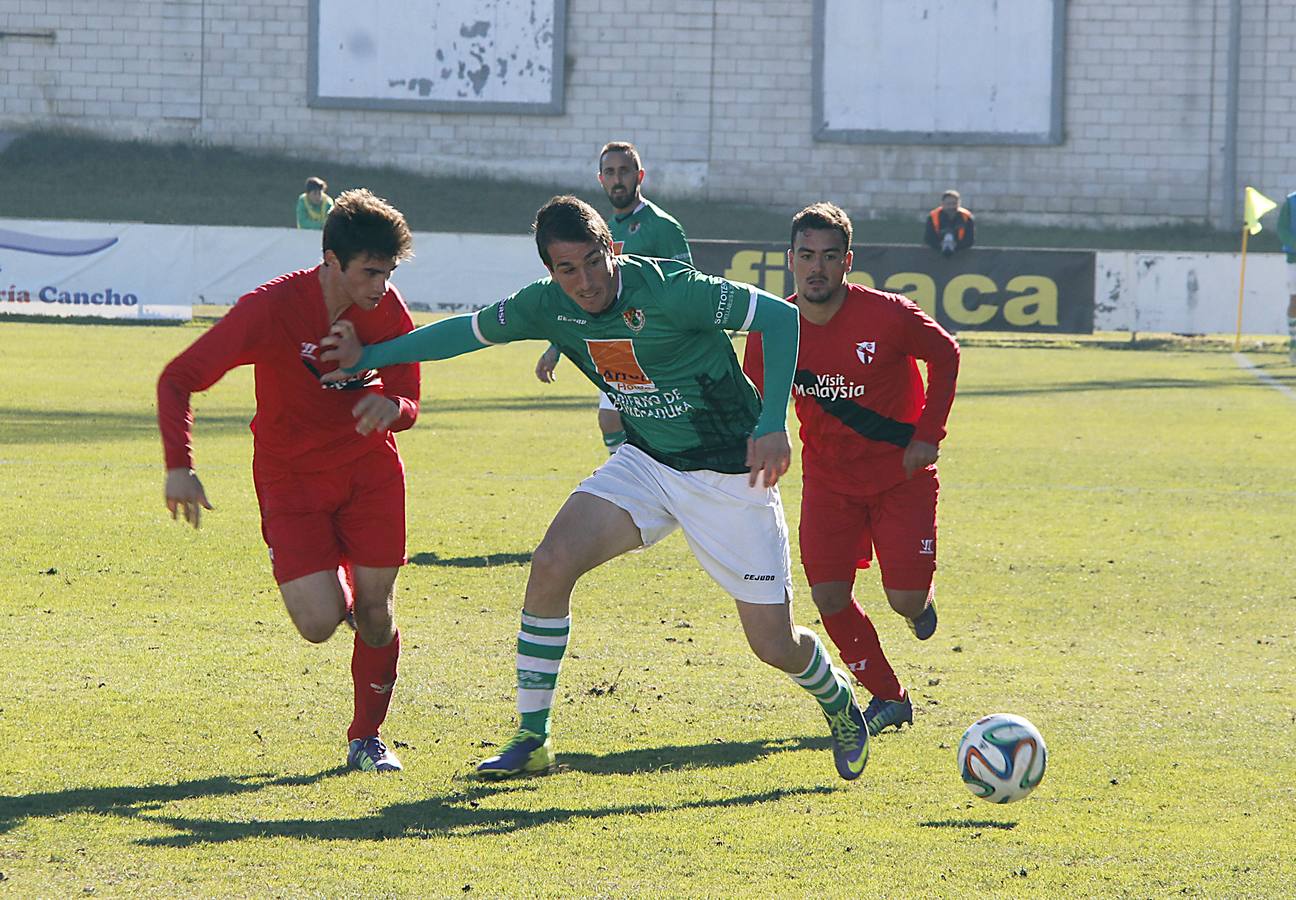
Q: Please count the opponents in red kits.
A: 2